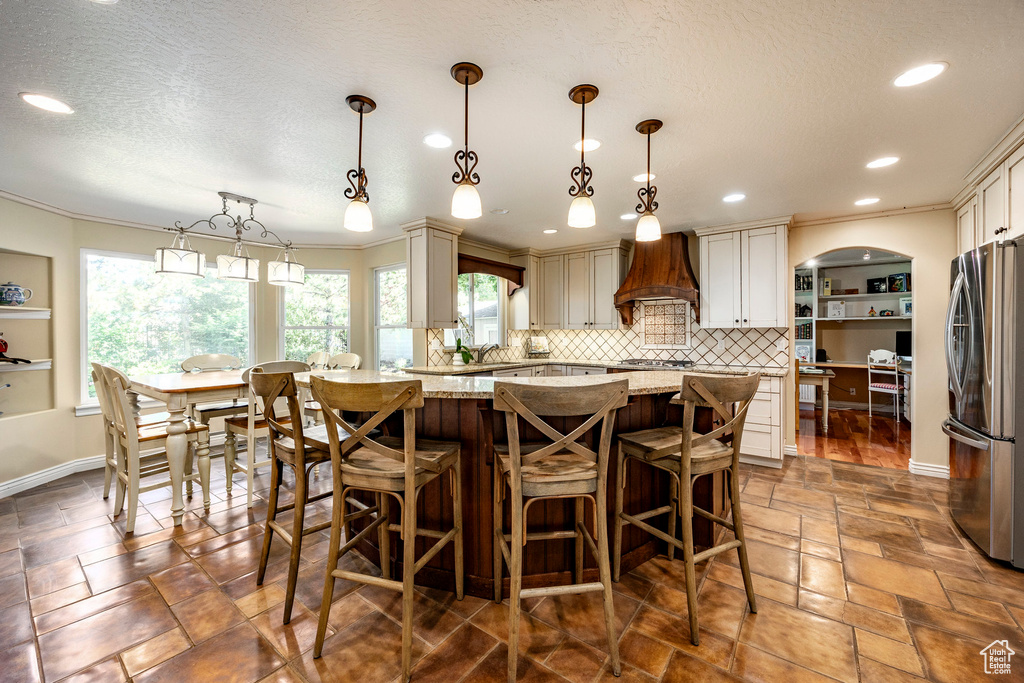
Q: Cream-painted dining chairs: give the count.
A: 6